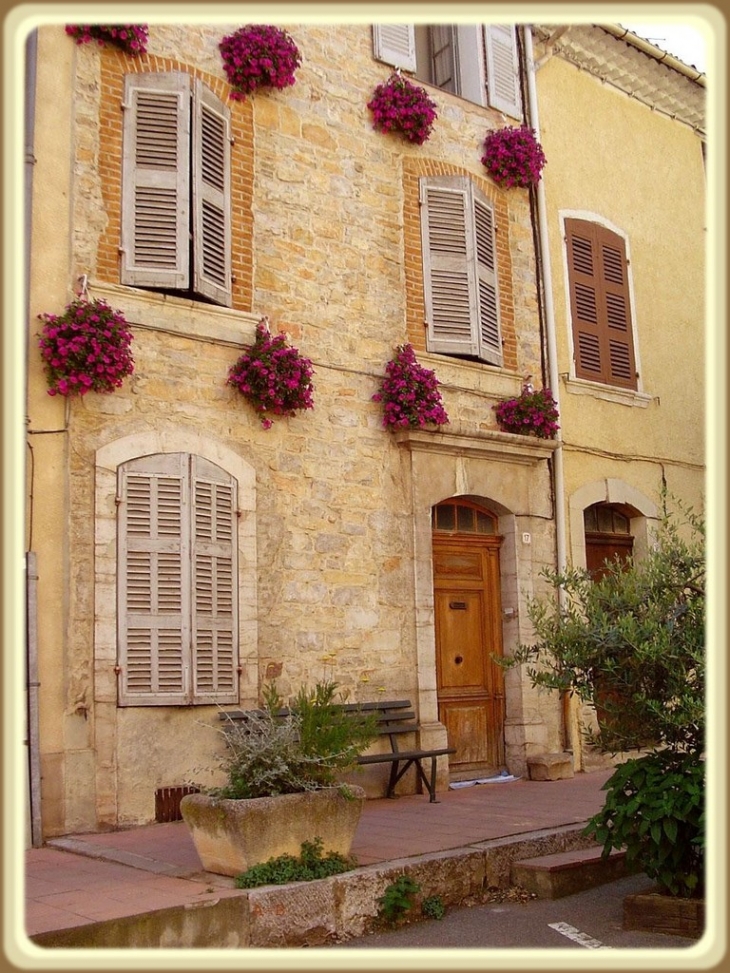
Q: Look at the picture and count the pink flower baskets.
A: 8